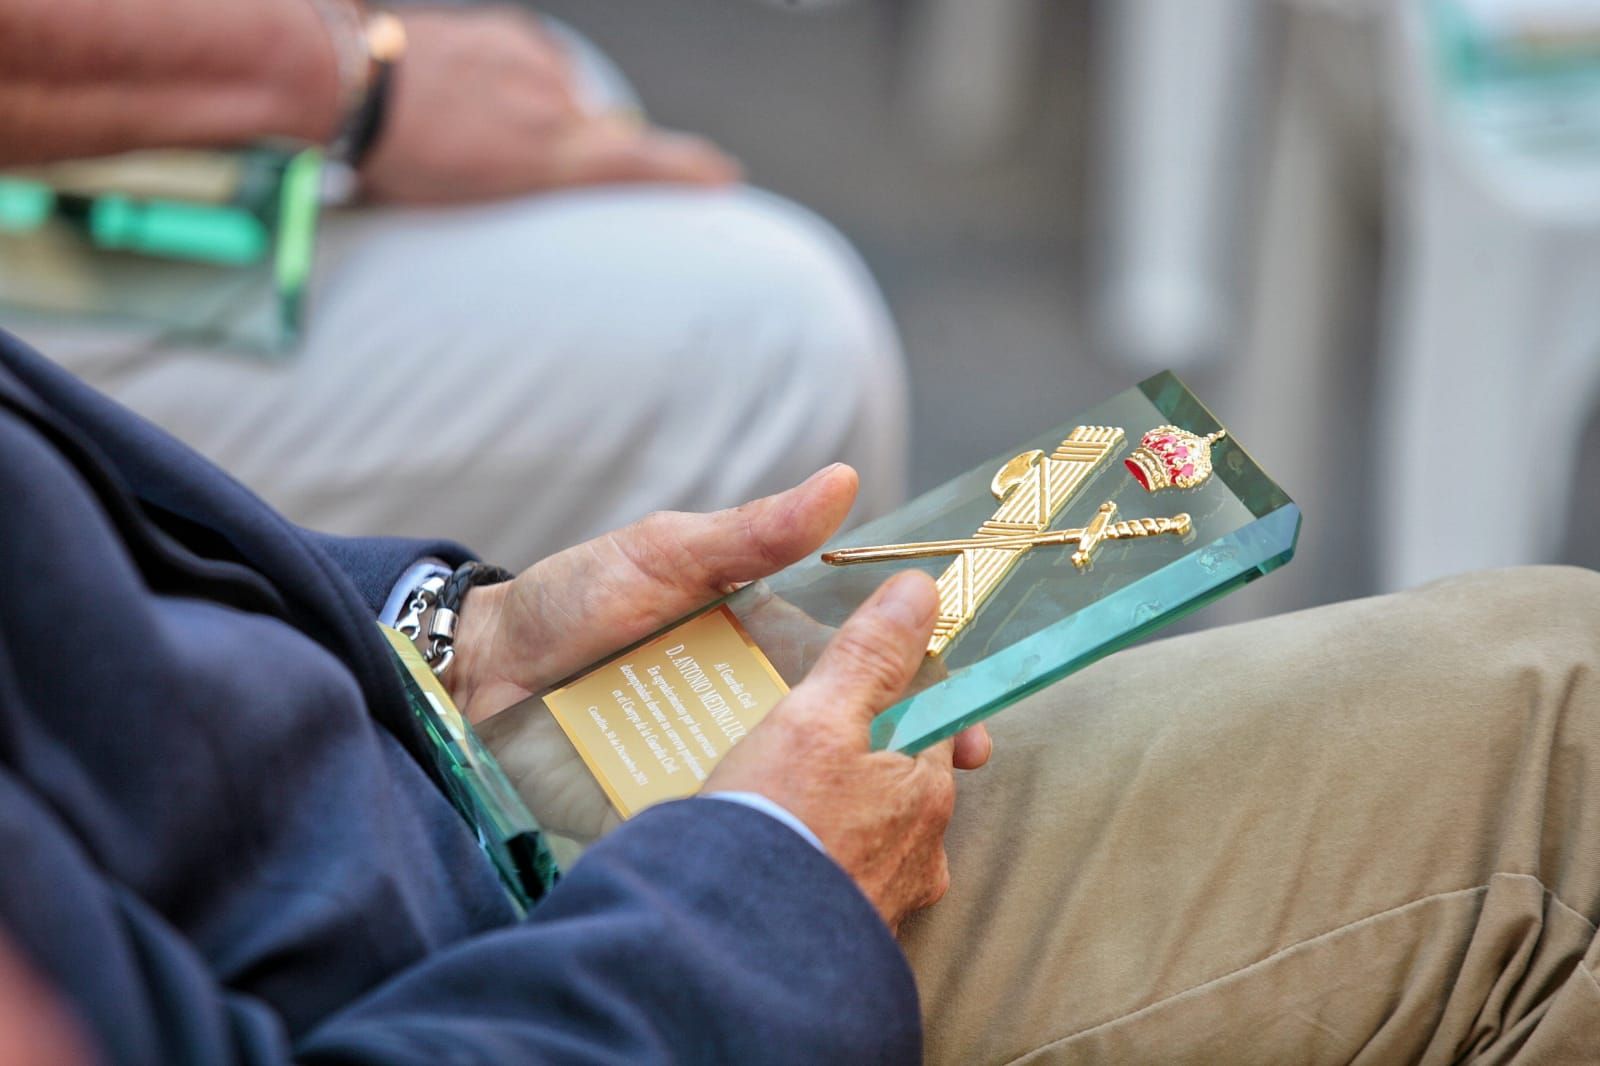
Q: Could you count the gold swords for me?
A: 1